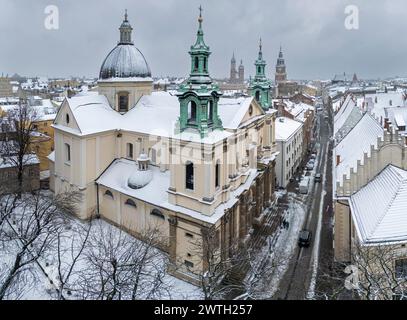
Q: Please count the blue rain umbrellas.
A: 0